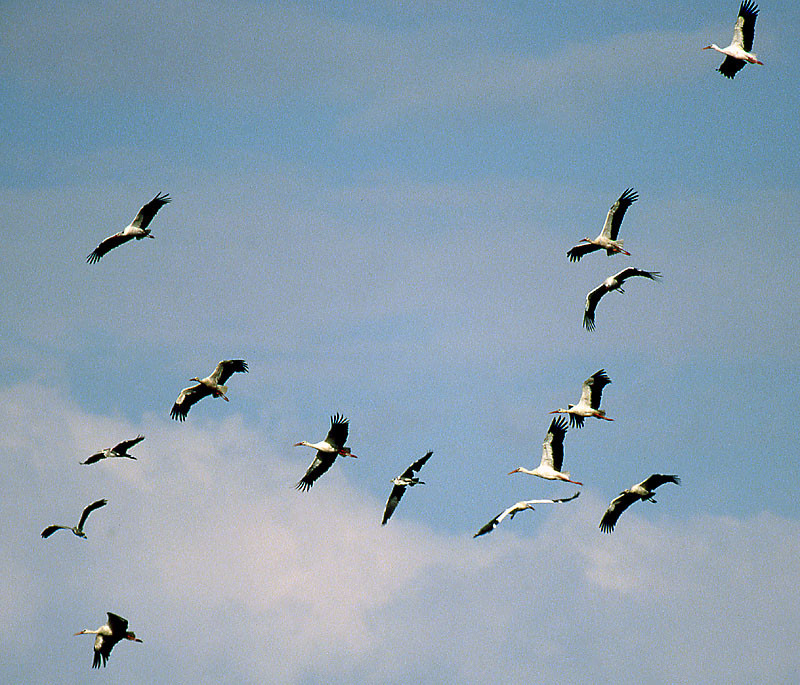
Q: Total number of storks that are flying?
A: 14